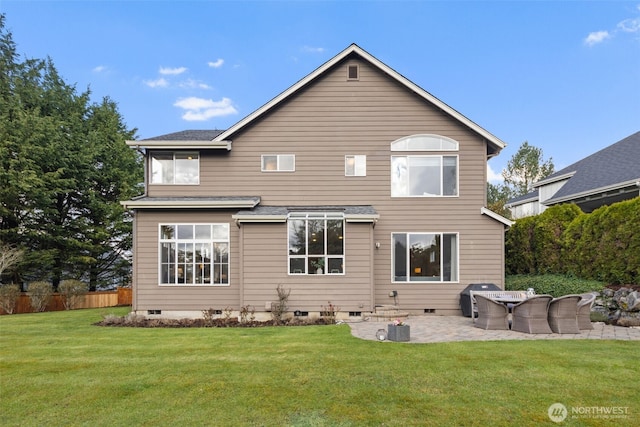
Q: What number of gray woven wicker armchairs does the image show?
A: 4